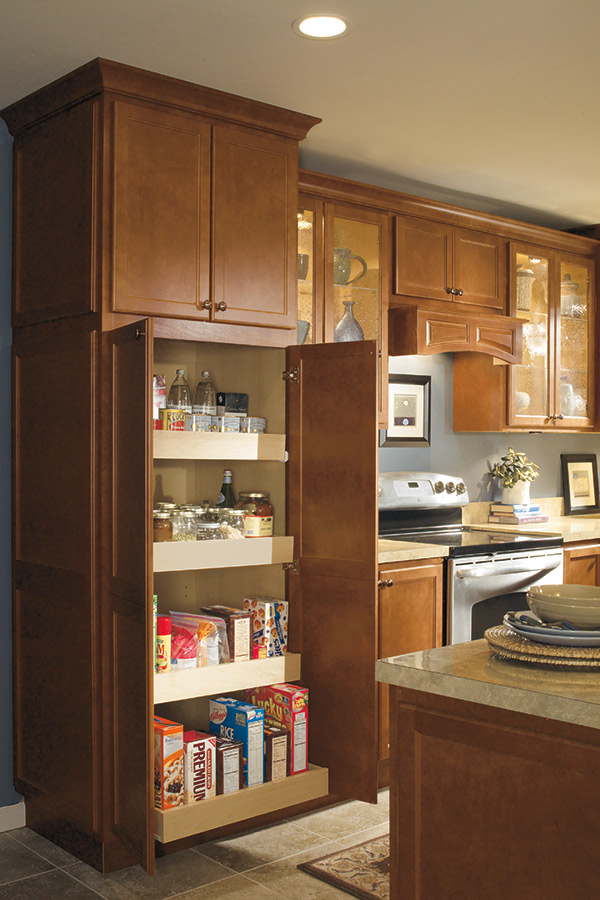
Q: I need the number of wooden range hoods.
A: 1